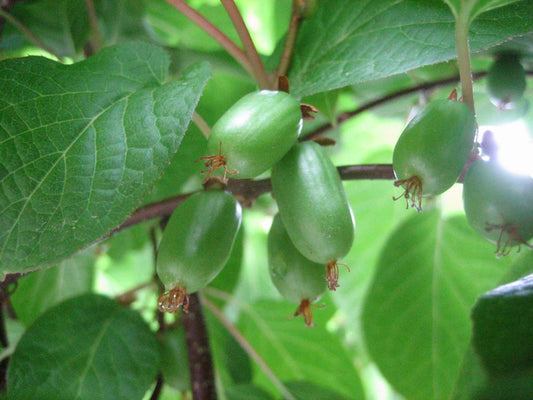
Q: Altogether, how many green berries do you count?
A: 7